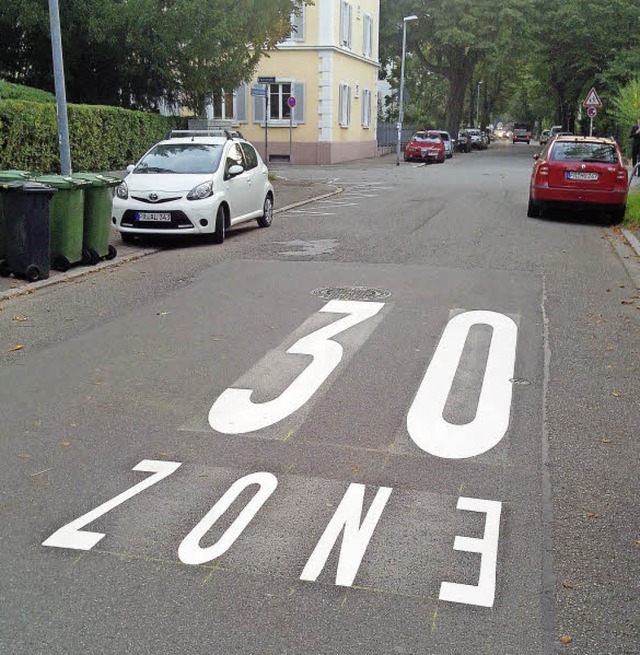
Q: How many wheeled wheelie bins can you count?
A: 4